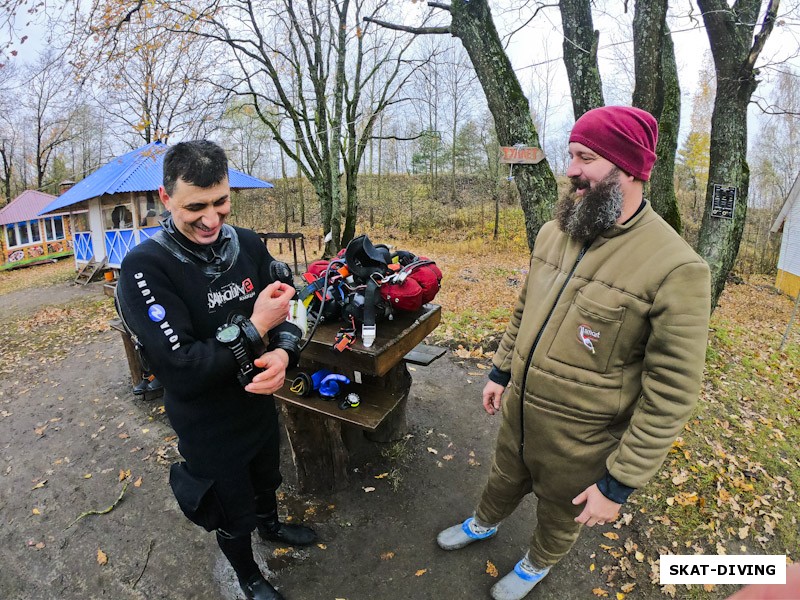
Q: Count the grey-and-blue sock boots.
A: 2